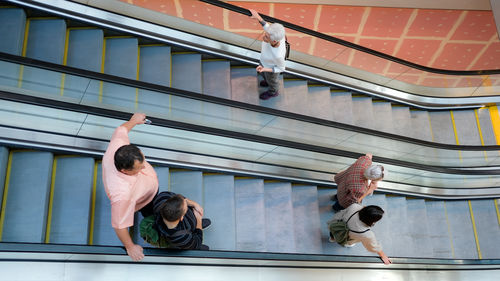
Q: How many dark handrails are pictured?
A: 4